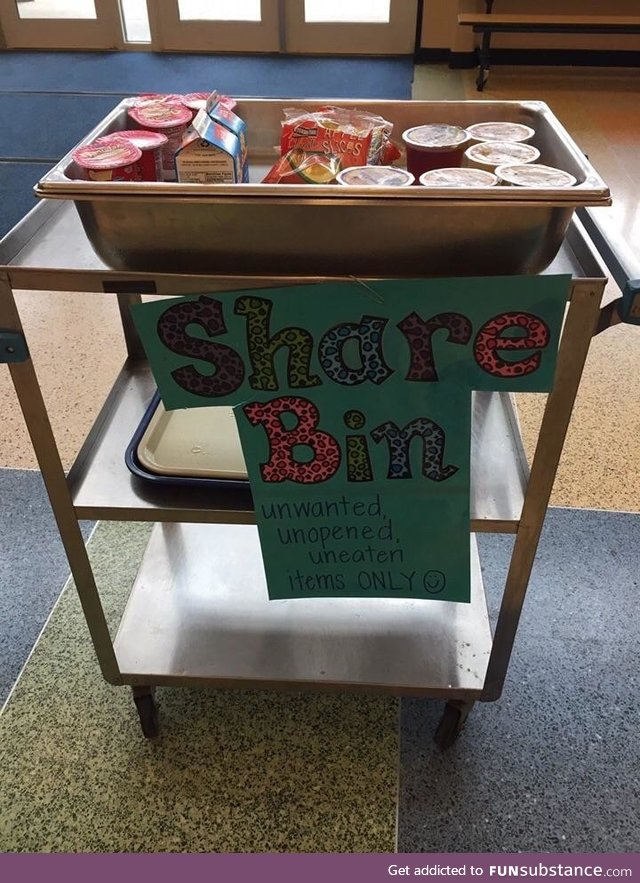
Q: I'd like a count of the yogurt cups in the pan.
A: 5